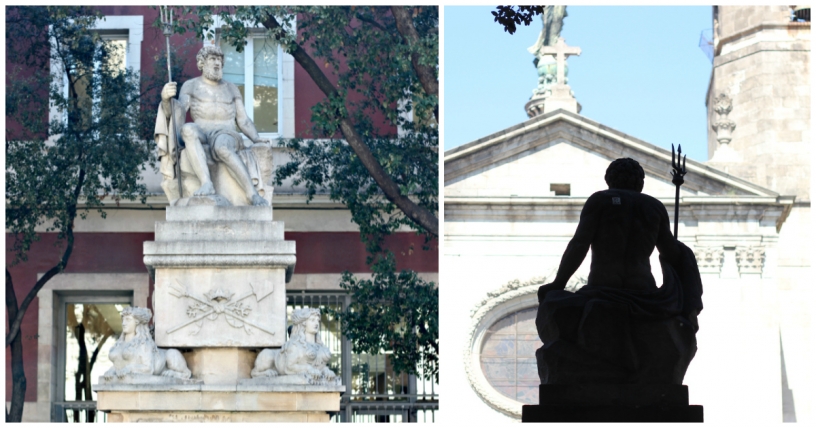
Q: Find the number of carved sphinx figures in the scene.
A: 2